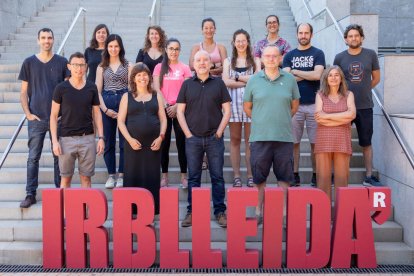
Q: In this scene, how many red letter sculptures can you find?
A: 9